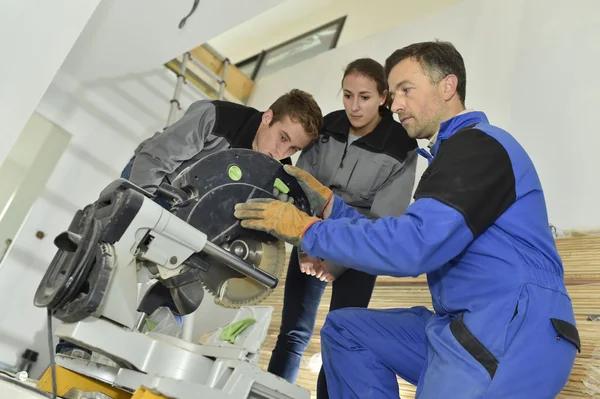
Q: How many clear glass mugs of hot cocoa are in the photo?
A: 0